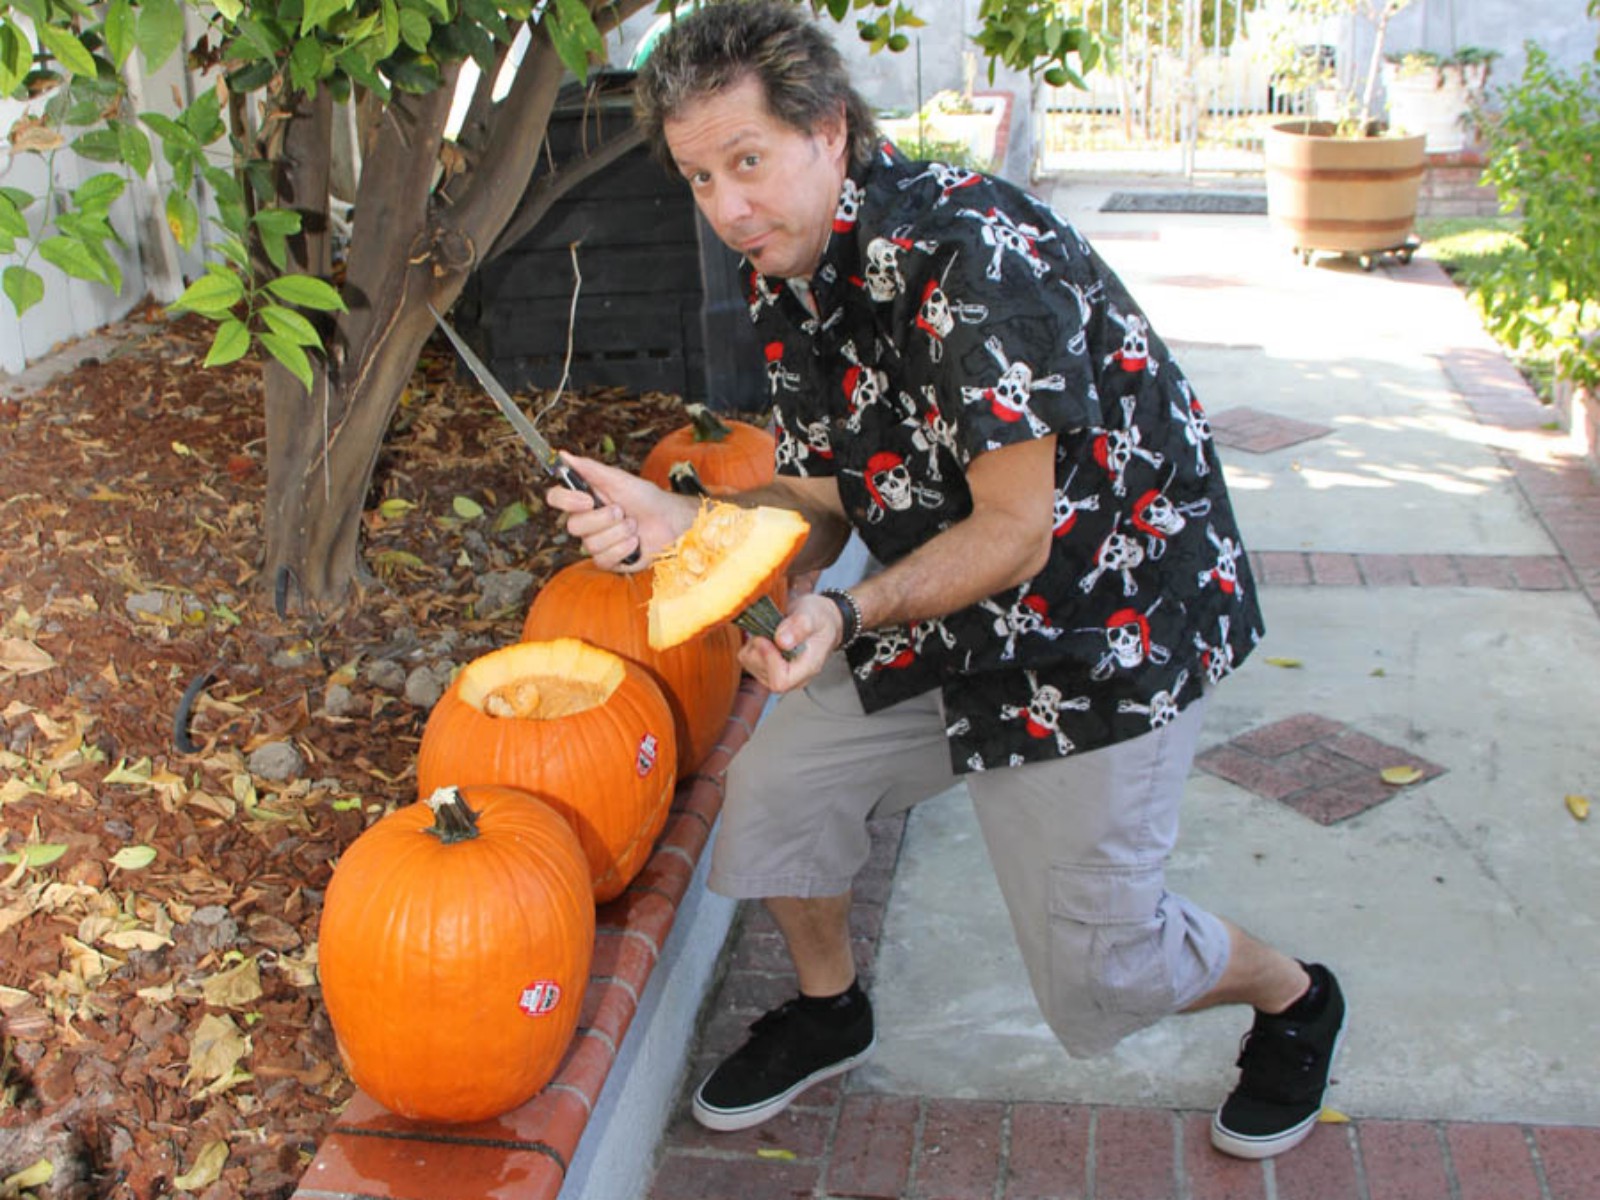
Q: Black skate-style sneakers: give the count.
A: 2